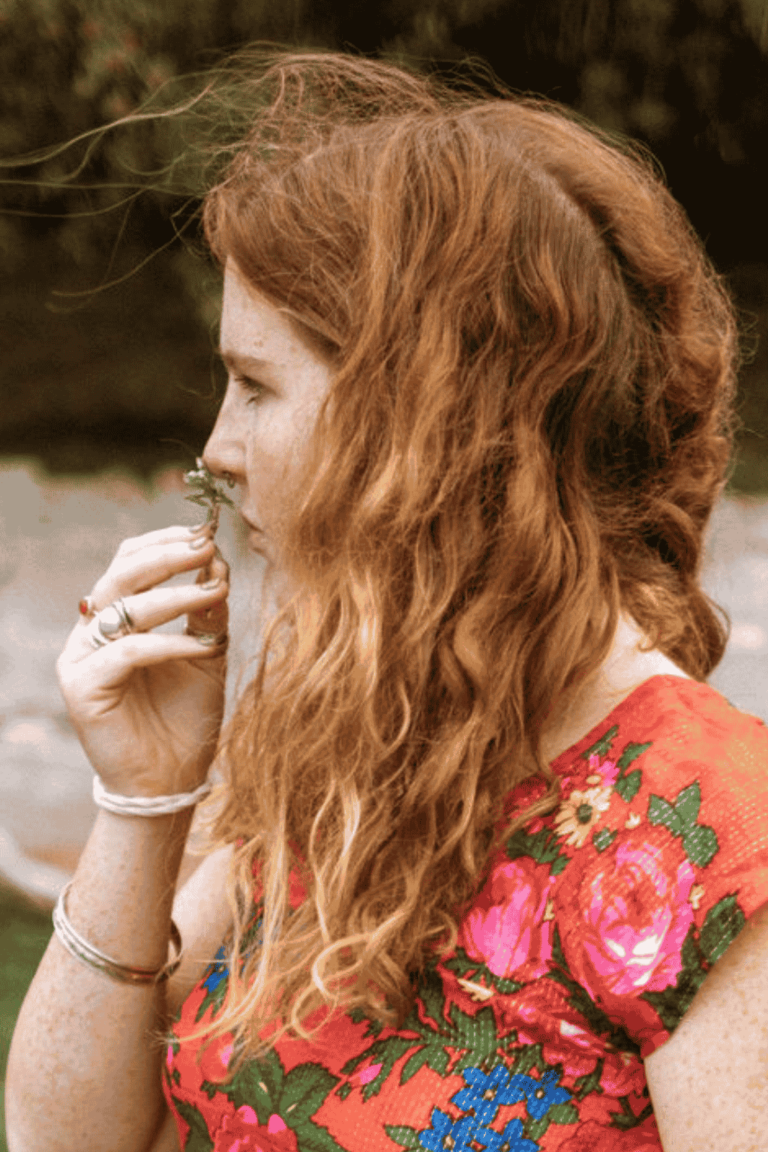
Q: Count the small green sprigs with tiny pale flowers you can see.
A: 1